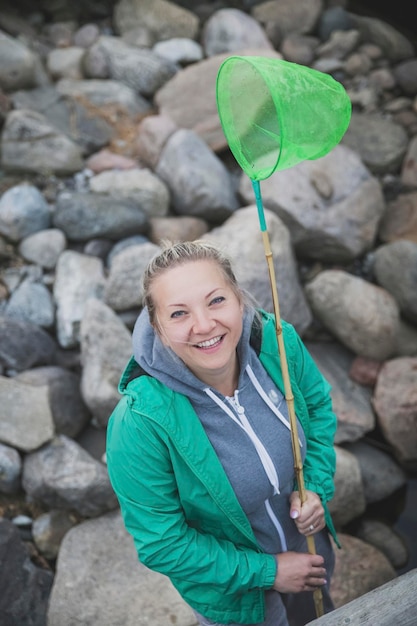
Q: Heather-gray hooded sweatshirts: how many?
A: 1